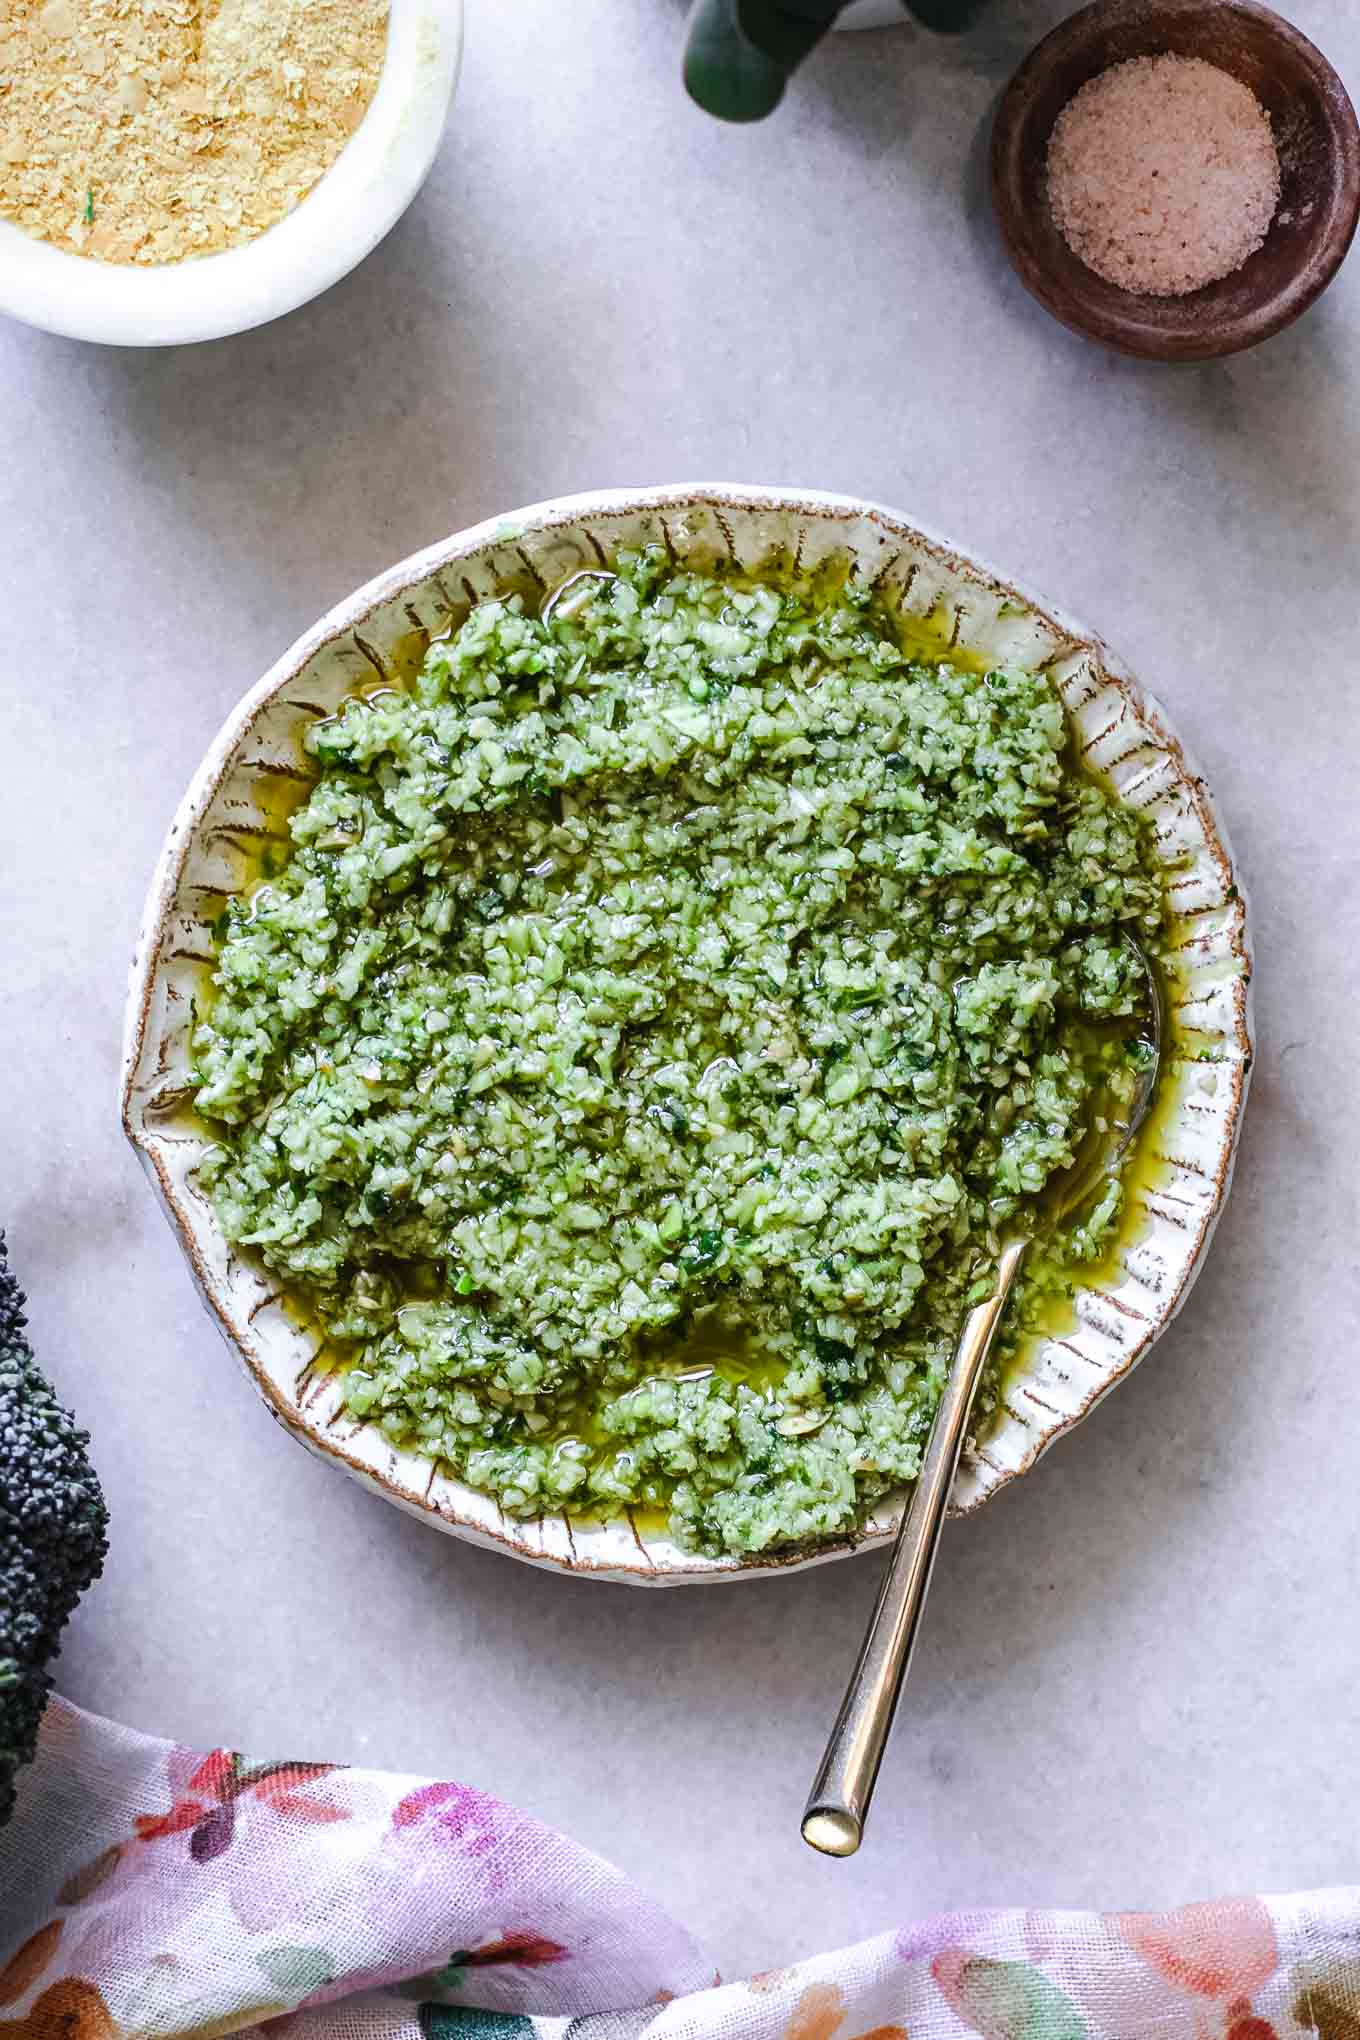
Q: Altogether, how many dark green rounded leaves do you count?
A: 3